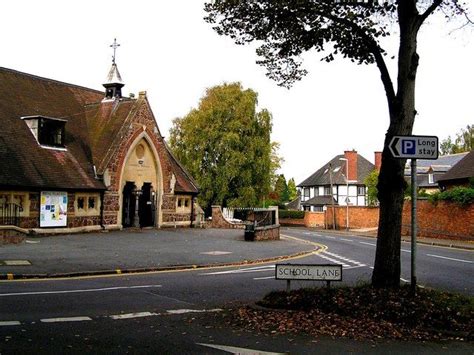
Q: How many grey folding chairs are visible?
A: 0